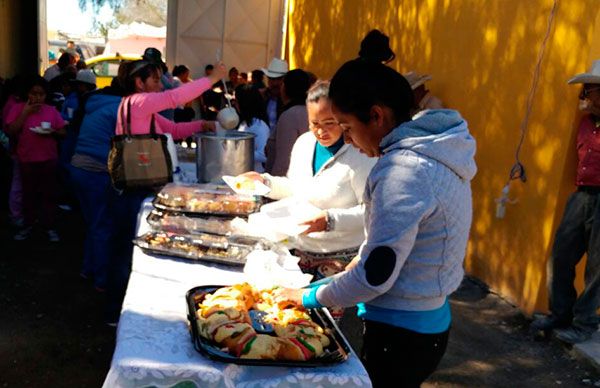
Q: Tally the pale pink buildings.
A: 1